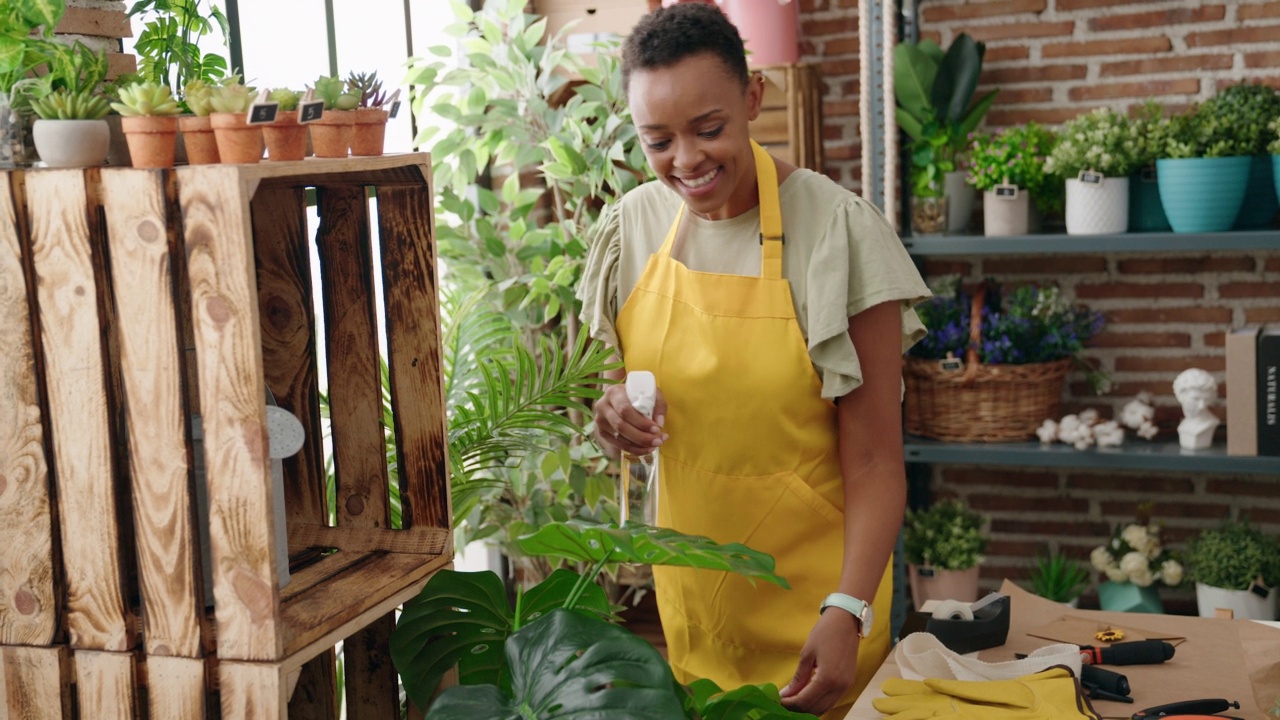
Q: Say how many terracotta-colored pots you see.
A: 6